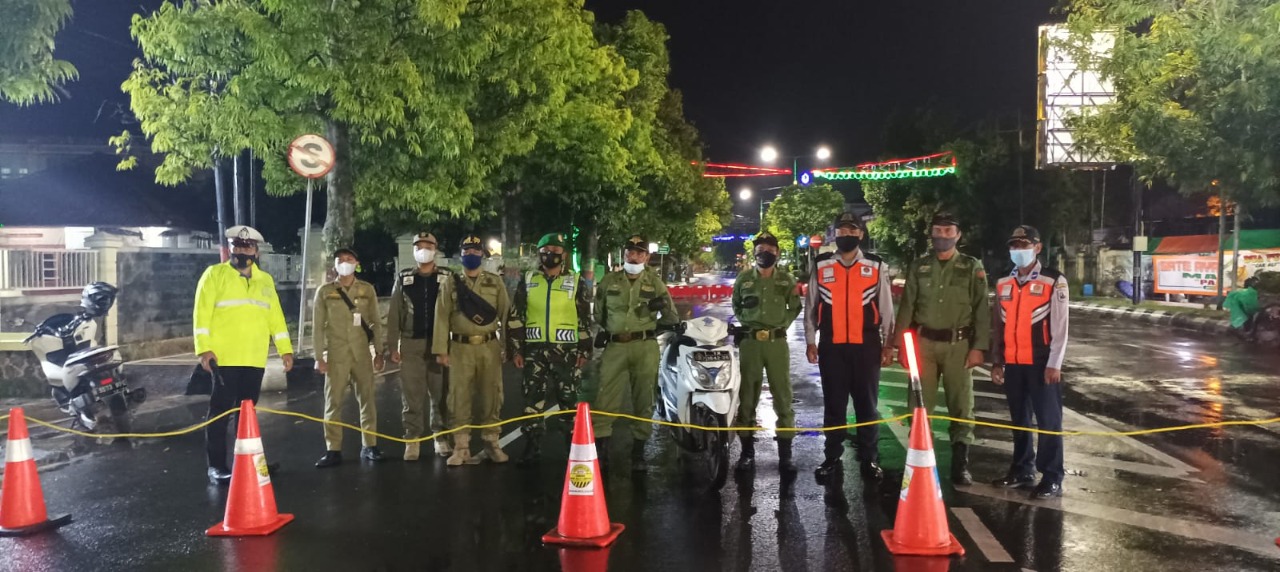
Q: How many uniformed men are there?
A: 10